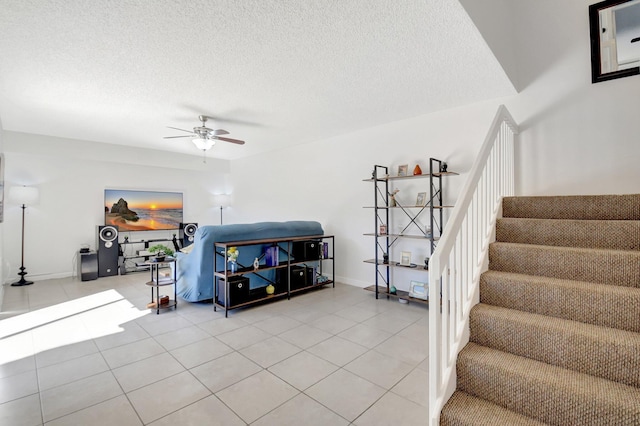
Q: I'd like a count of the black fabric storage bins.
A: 3